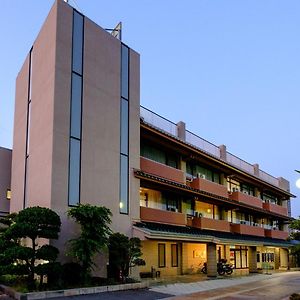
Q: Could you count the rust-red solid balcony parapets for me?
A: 8